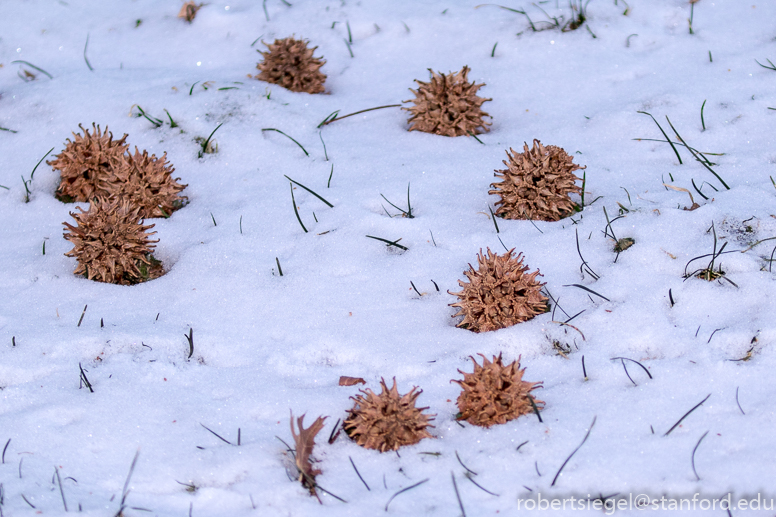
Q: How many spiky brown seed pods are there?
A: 9